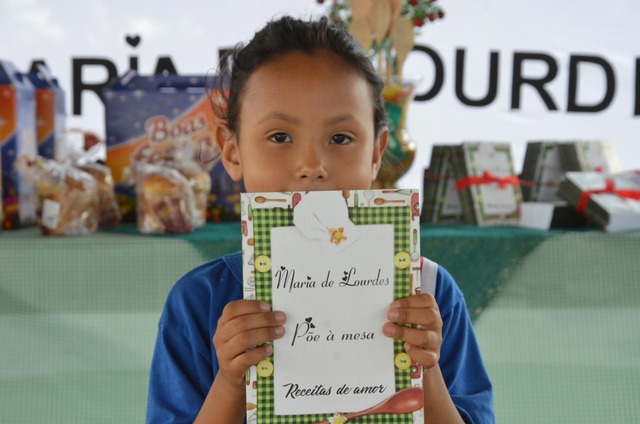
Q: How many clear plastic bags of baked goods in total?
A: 4